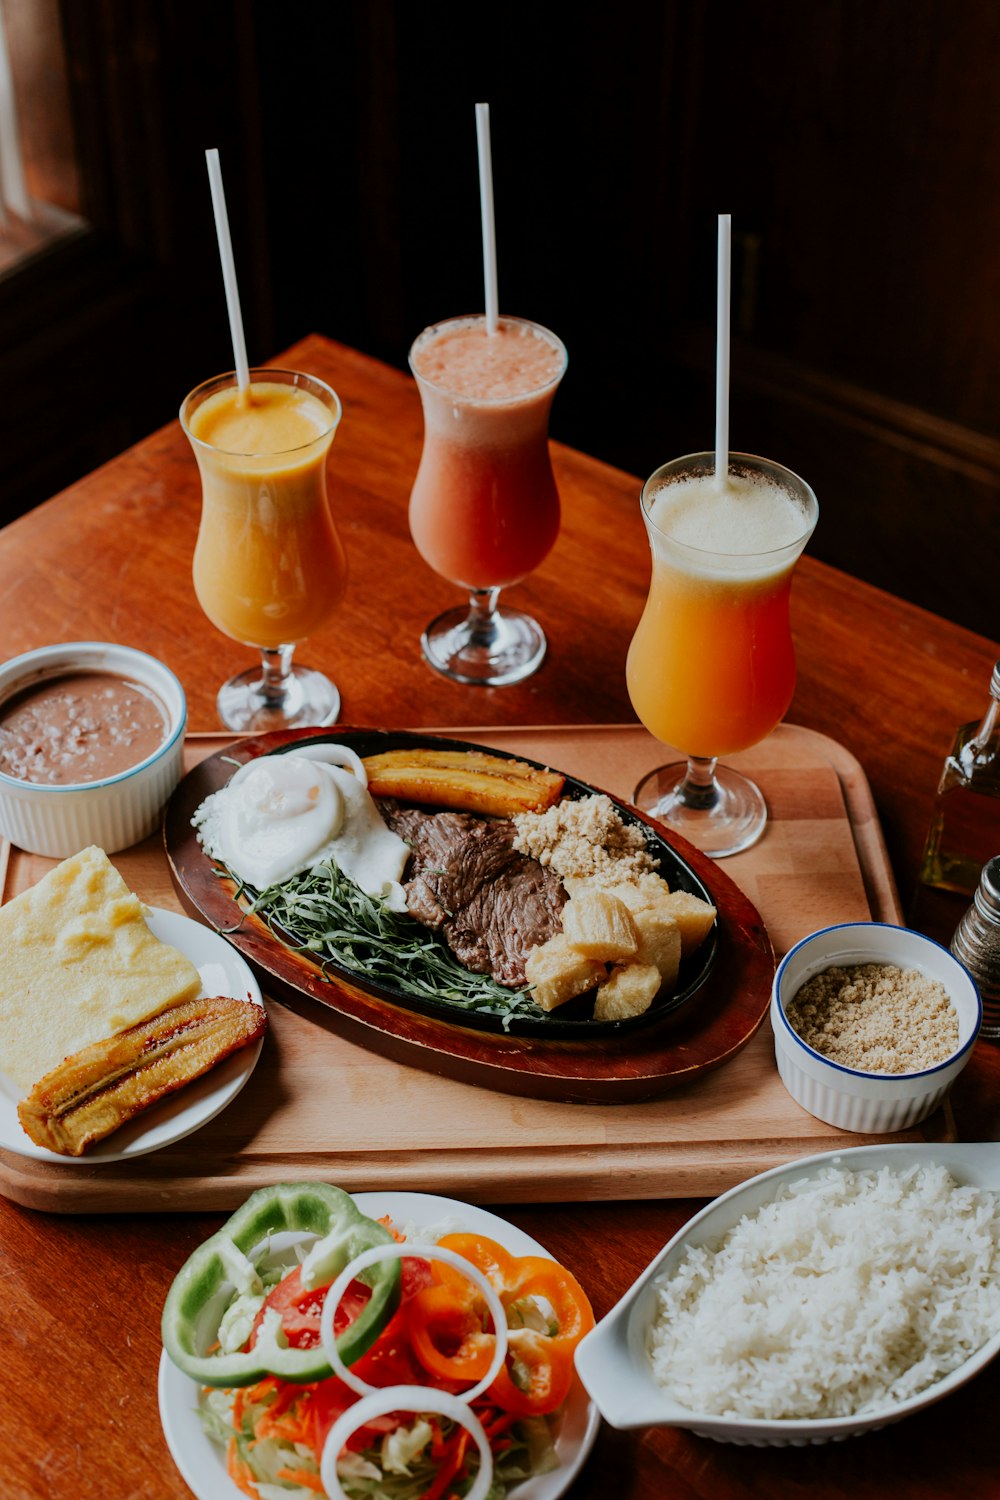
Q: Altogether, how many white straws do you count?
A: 3